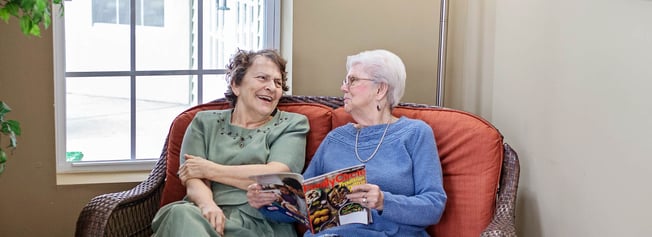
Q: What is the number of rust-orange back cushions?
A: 2